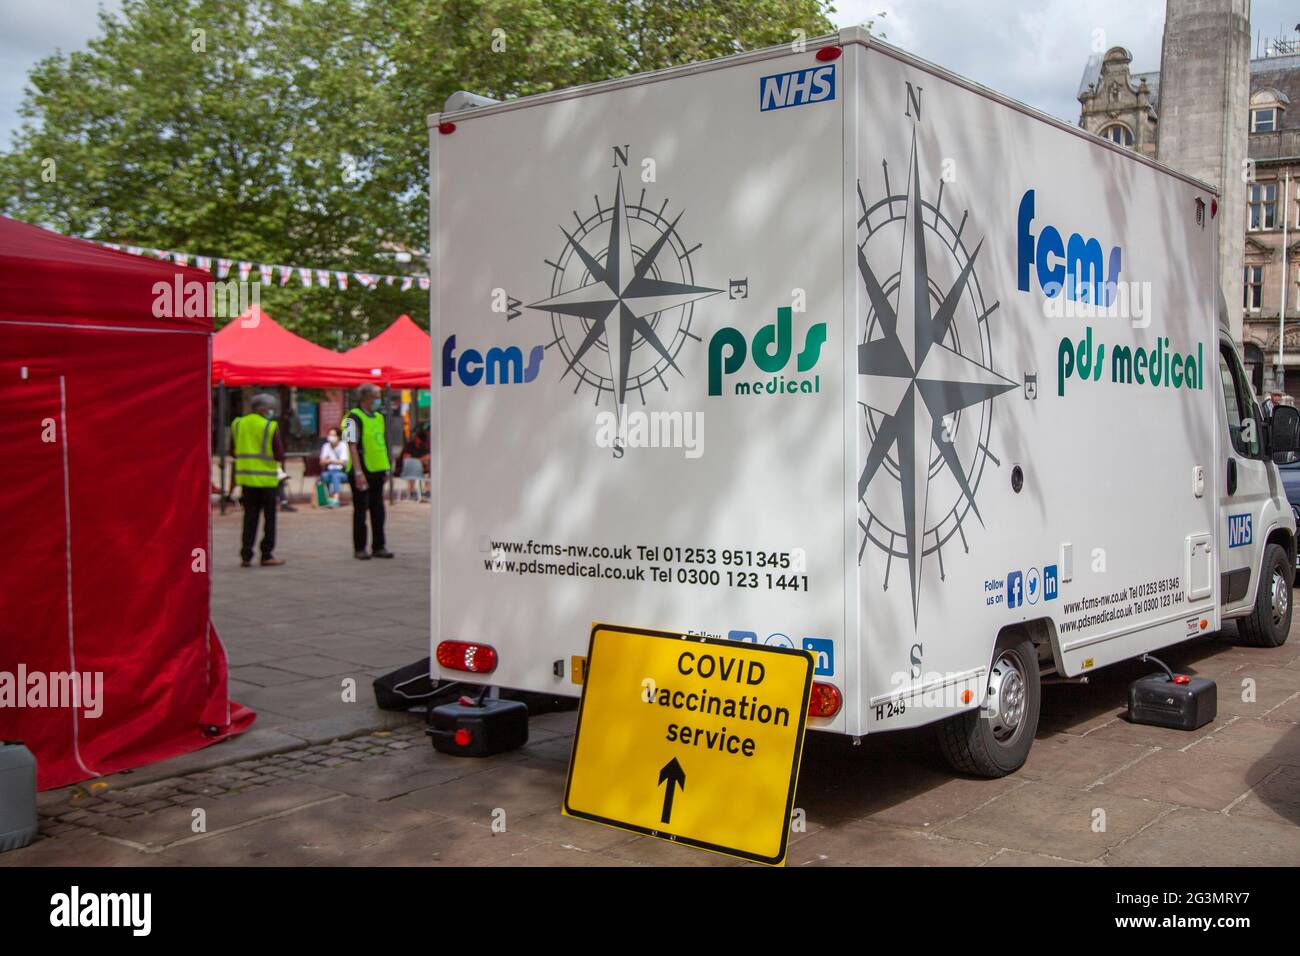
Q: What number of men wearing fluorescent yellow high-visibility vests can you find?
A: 2